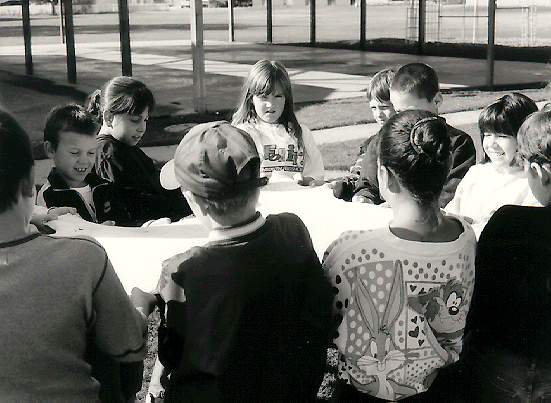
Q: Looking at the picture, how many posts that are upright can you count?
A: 11